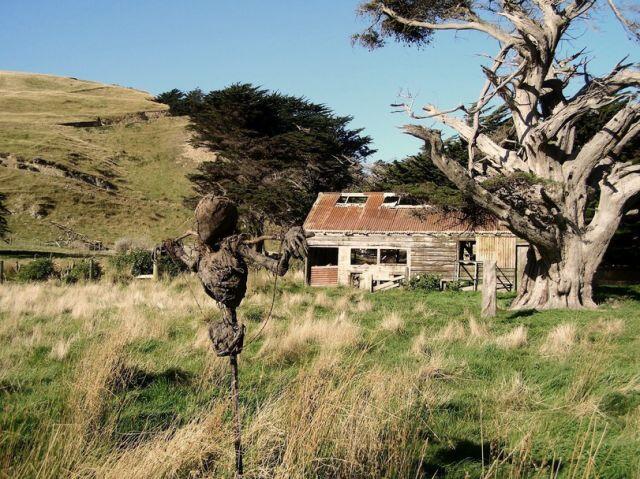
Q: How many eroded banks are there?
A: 2